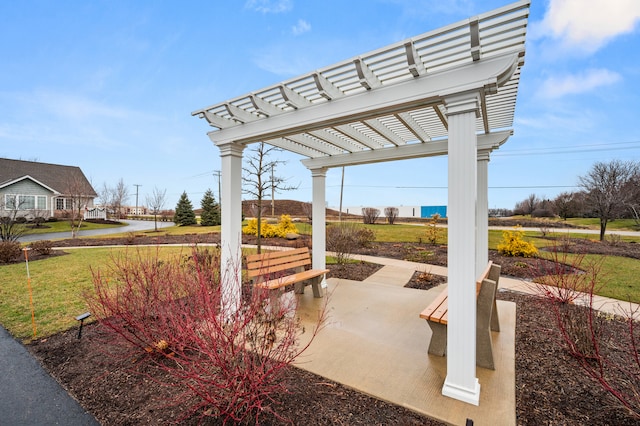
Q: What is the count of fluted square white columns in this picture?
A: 4